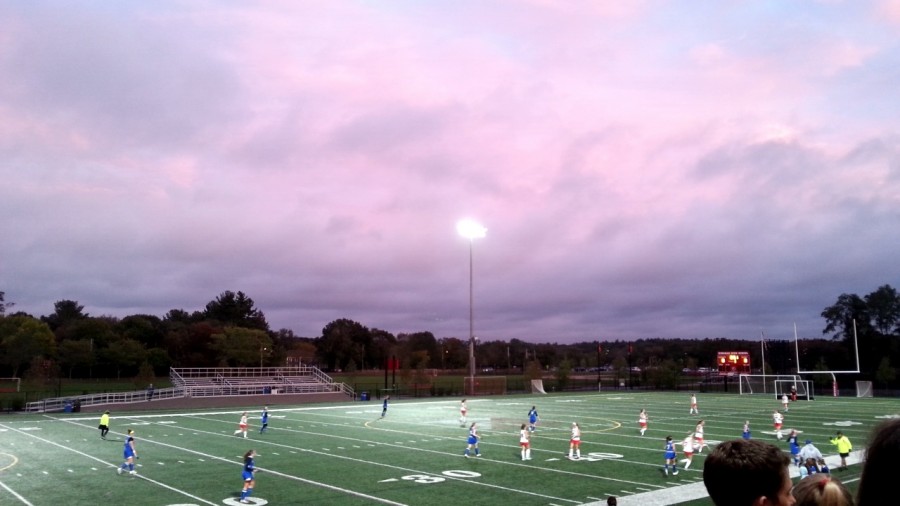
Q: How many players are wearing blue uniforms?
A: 9